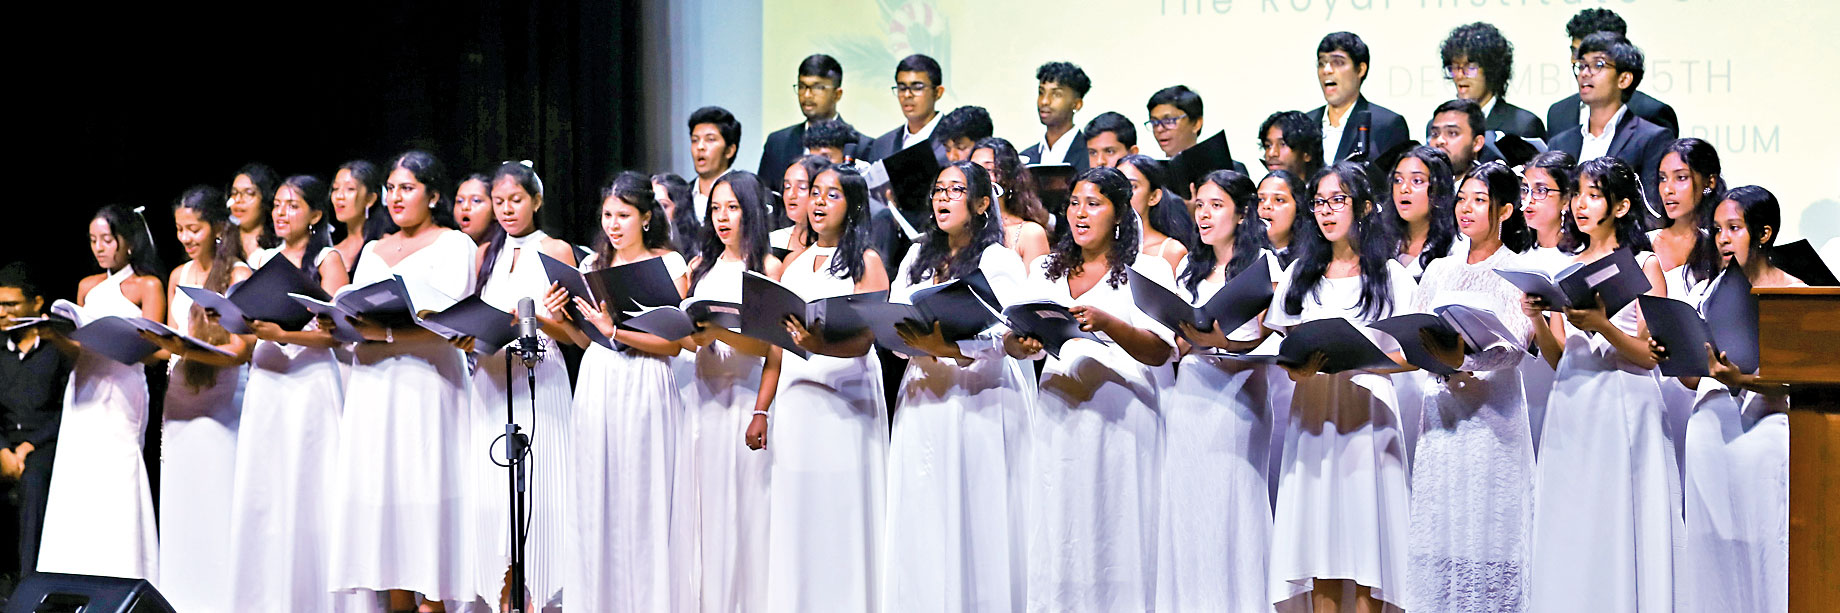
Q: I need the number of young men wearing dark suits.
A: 14